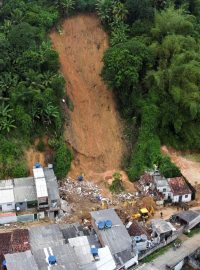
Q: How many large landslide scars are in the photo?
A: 1